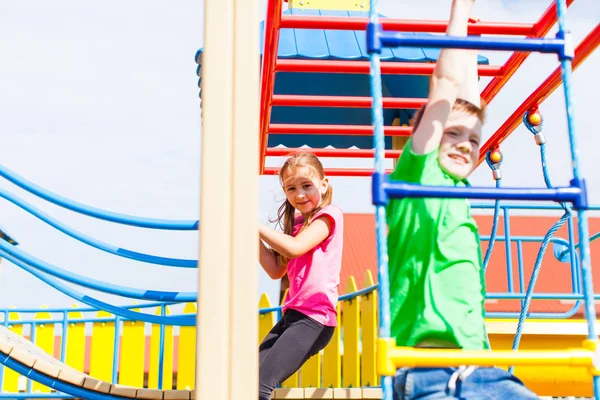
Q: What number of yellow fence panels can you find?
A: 13